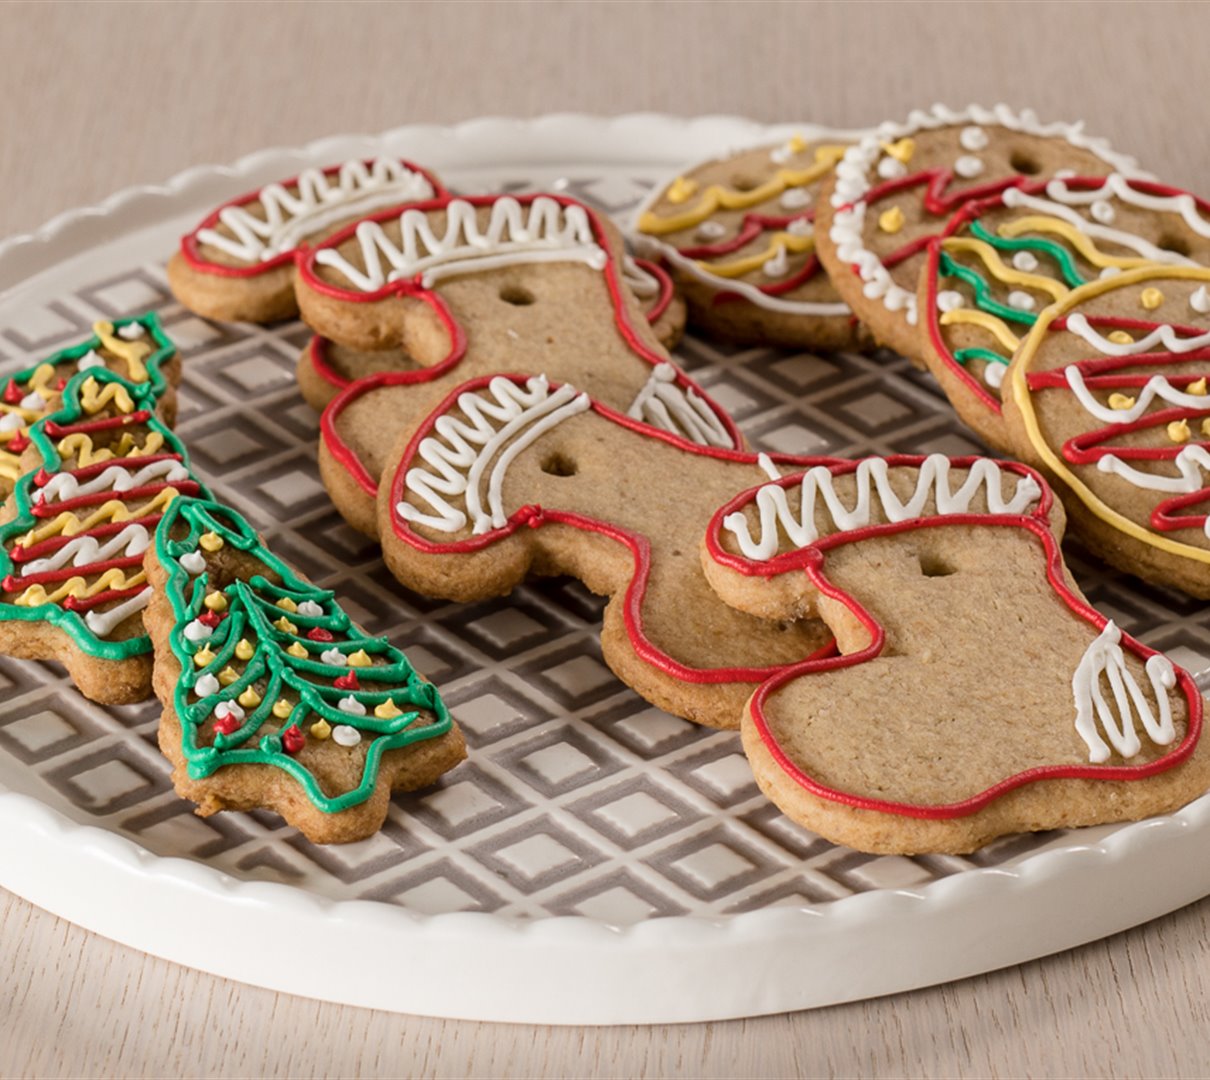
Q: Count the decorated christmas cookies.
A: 11